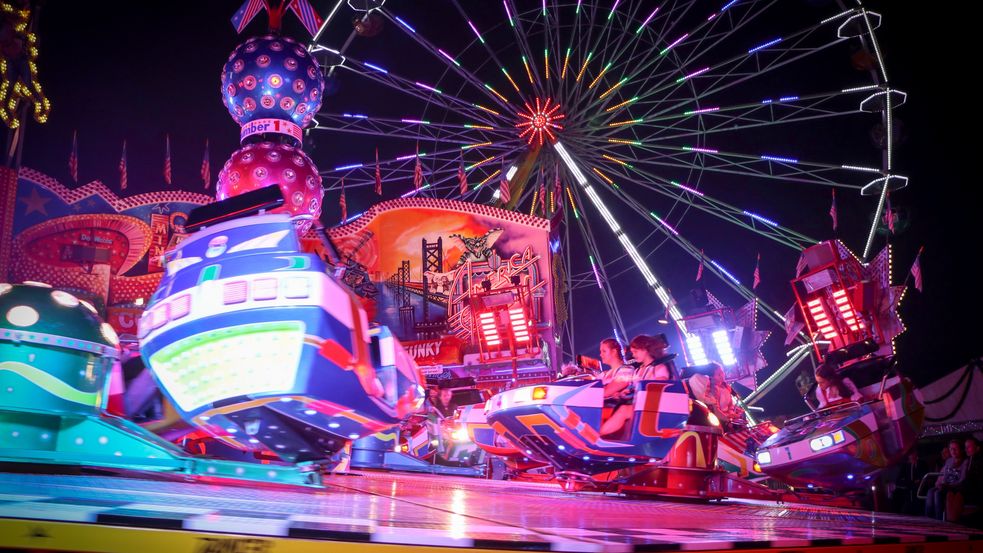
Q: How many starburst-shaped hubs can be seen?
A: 1